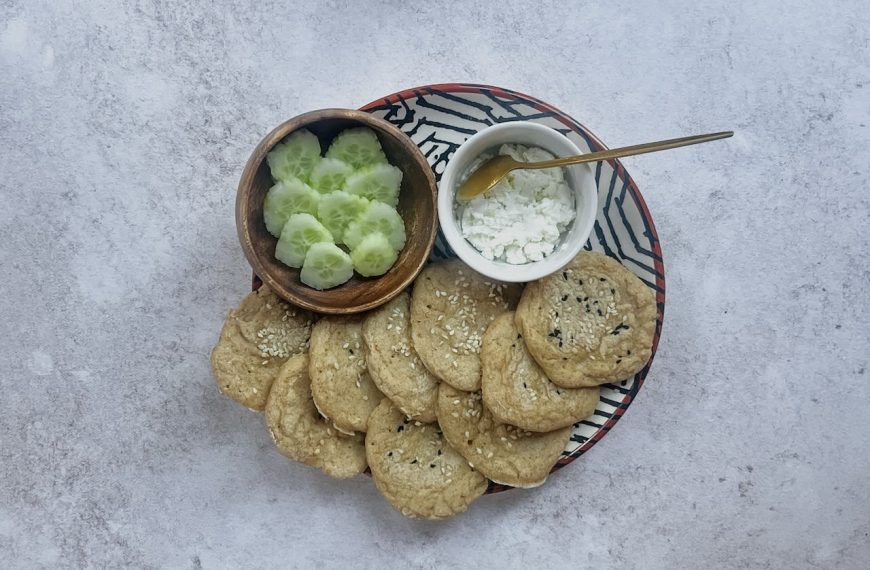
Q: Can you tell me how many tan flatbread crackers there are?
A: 9